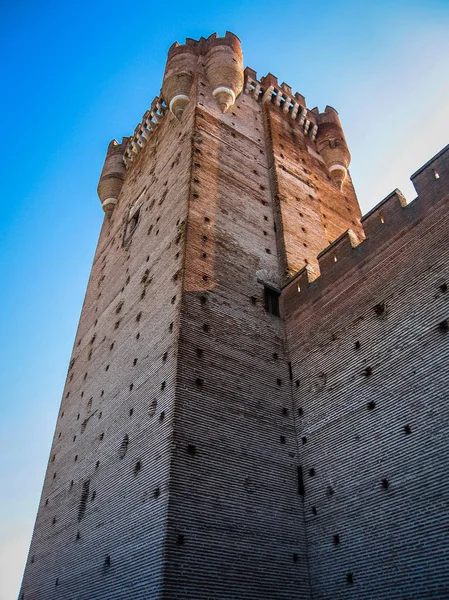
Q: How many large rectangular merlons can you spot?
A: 4